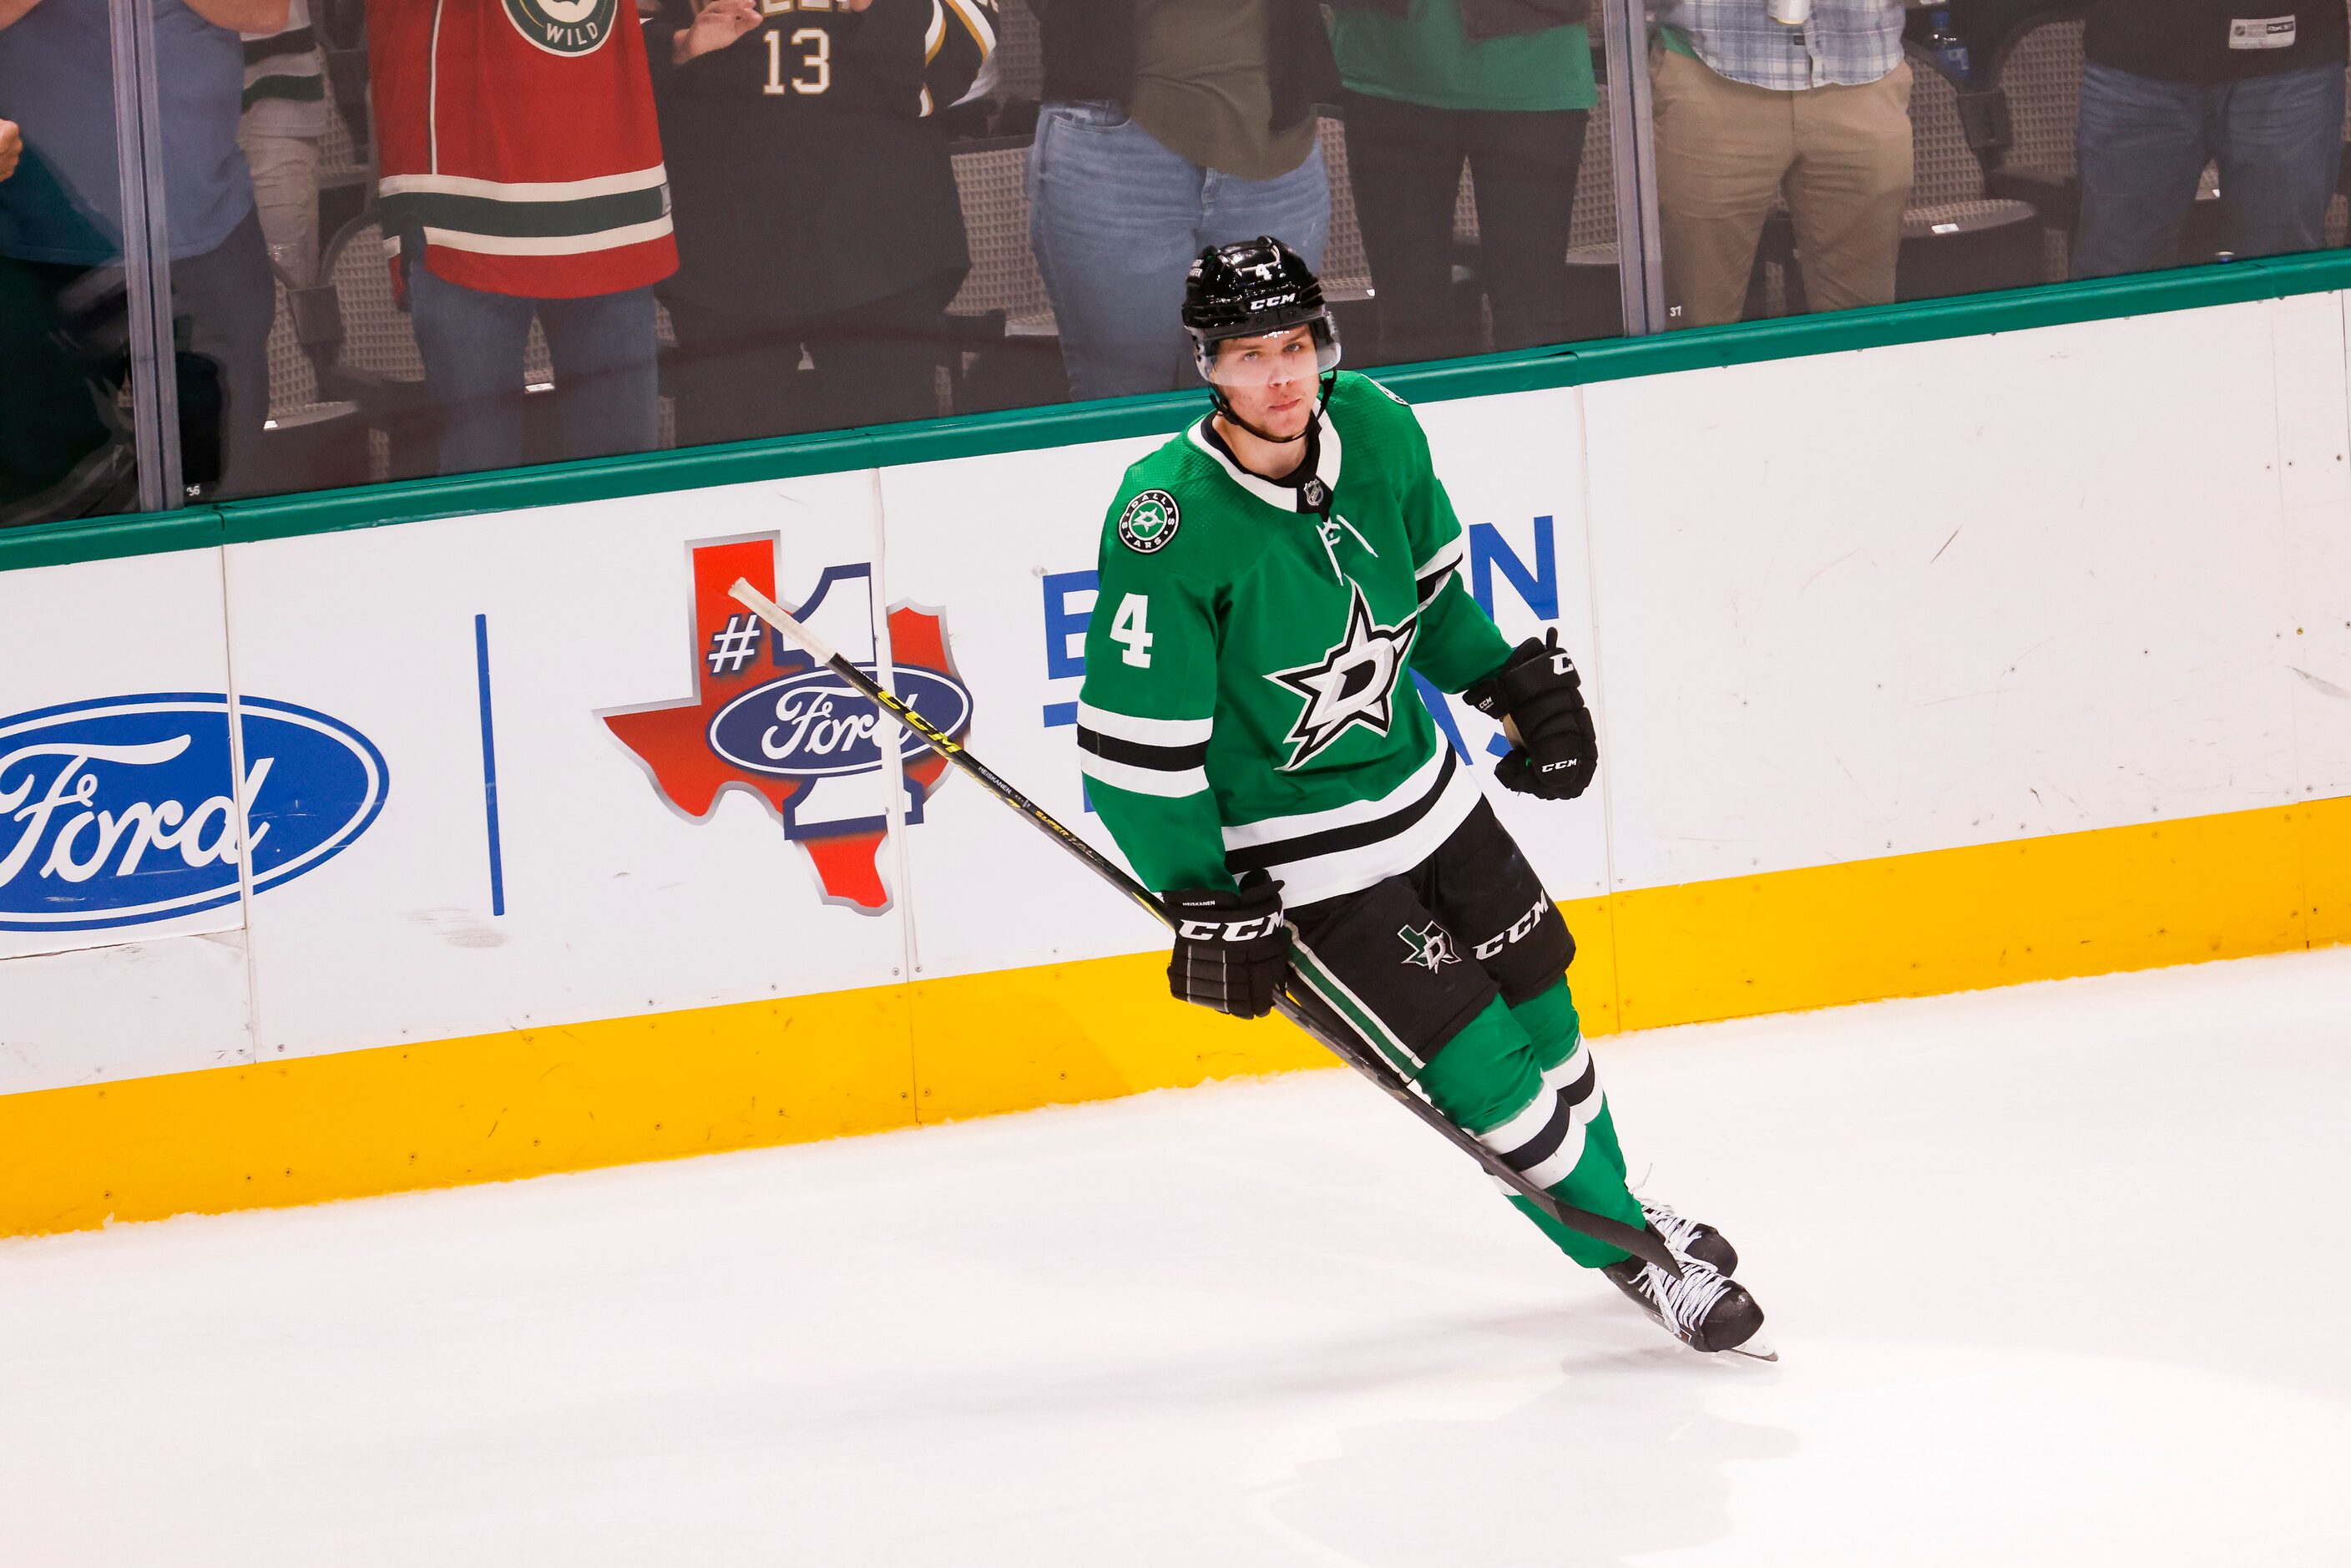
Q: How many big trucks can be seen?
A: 0